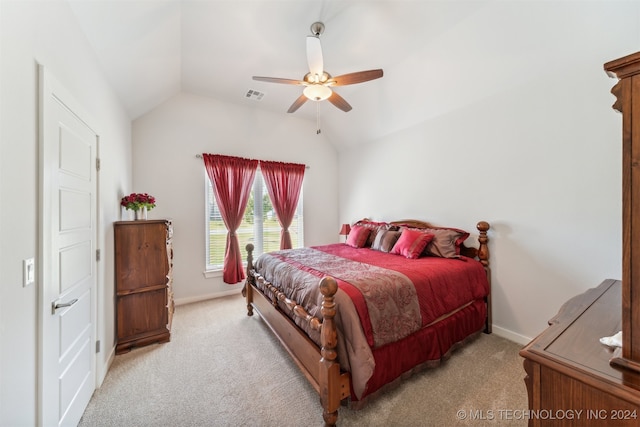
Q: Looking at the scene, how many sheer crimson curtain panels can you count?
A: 2